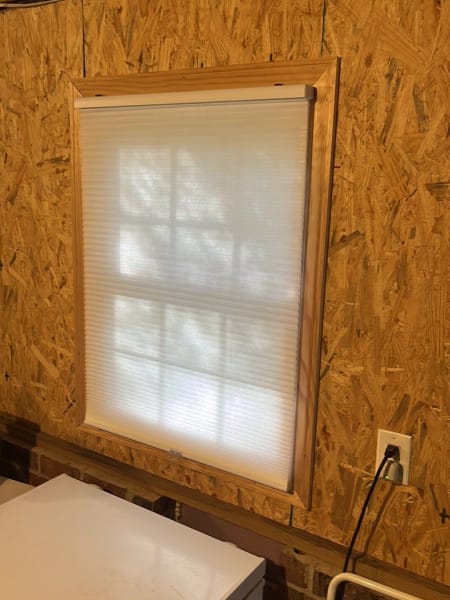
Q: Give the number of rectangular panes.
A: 12